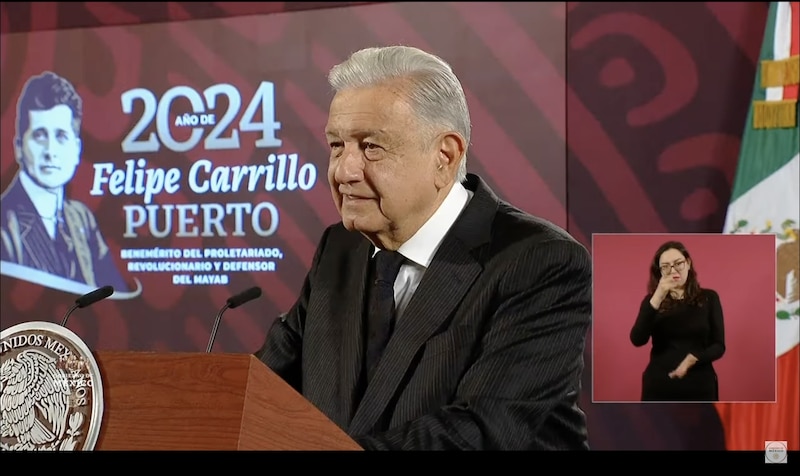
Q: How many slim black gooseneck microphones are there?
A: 2